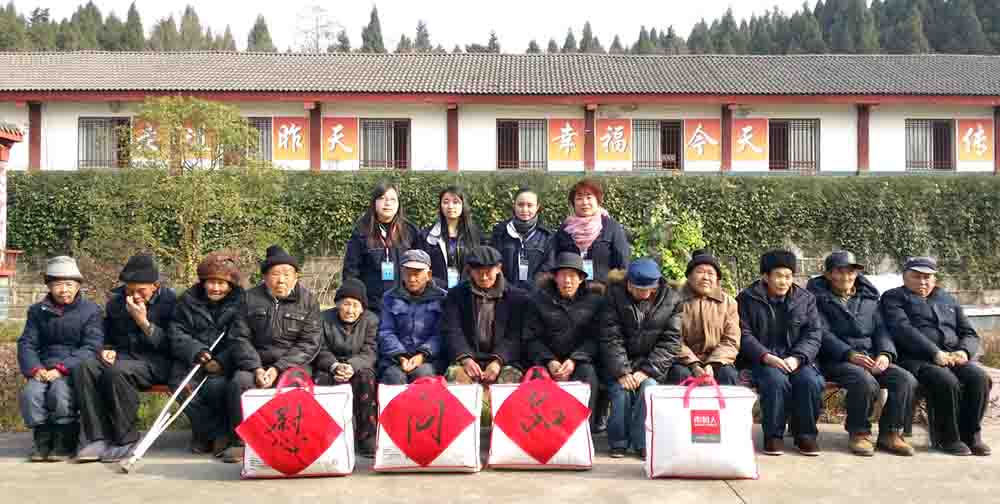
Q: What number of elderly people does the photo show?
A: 13